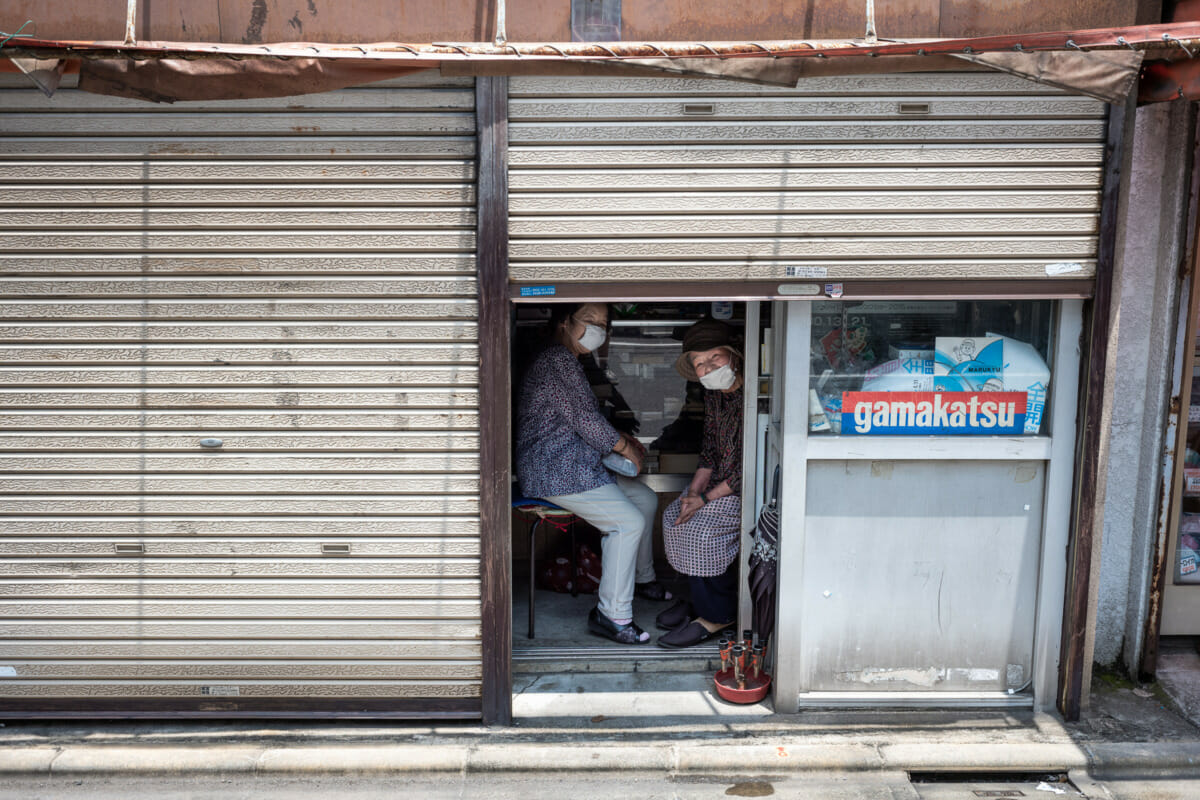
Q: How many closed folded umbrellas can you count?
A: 1